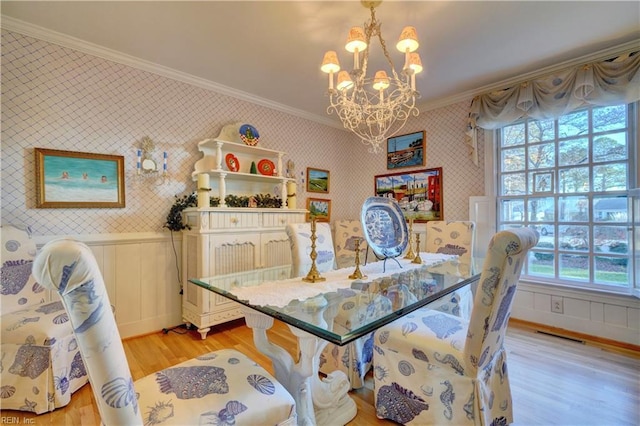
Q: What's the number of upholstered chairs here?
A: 6